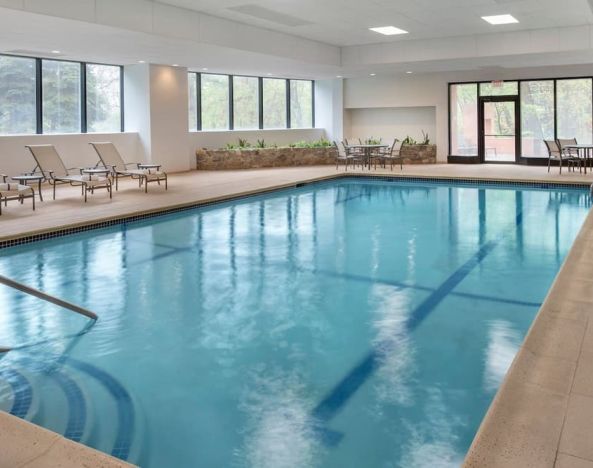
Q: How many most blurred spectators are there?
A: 0